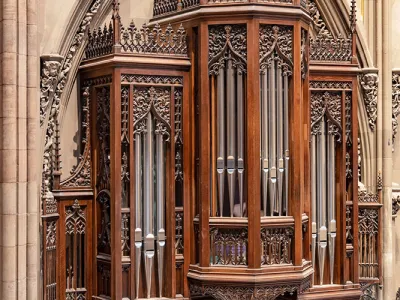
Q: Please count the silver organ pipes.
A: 13